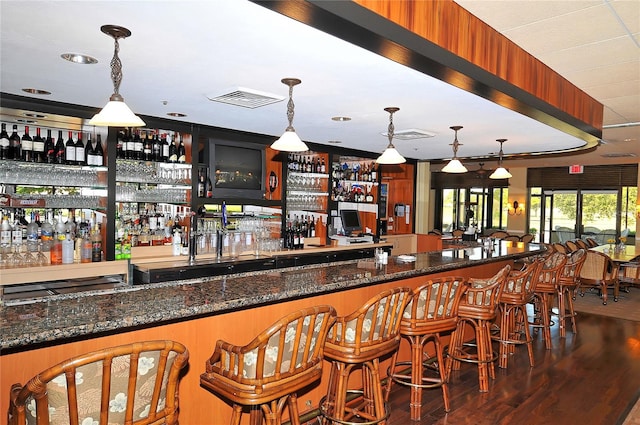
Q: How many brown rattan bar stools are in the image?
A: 8